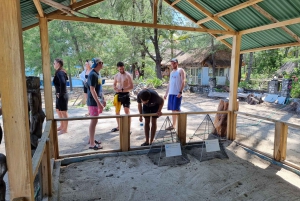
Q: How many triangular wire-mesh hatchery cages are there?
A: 2